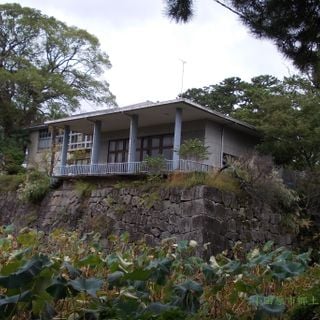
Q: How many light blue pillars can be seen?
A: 4